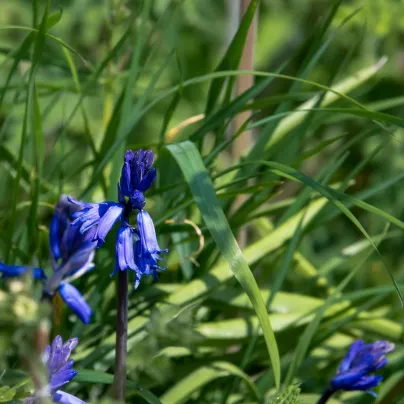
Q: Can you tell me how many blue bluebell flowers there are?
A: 4